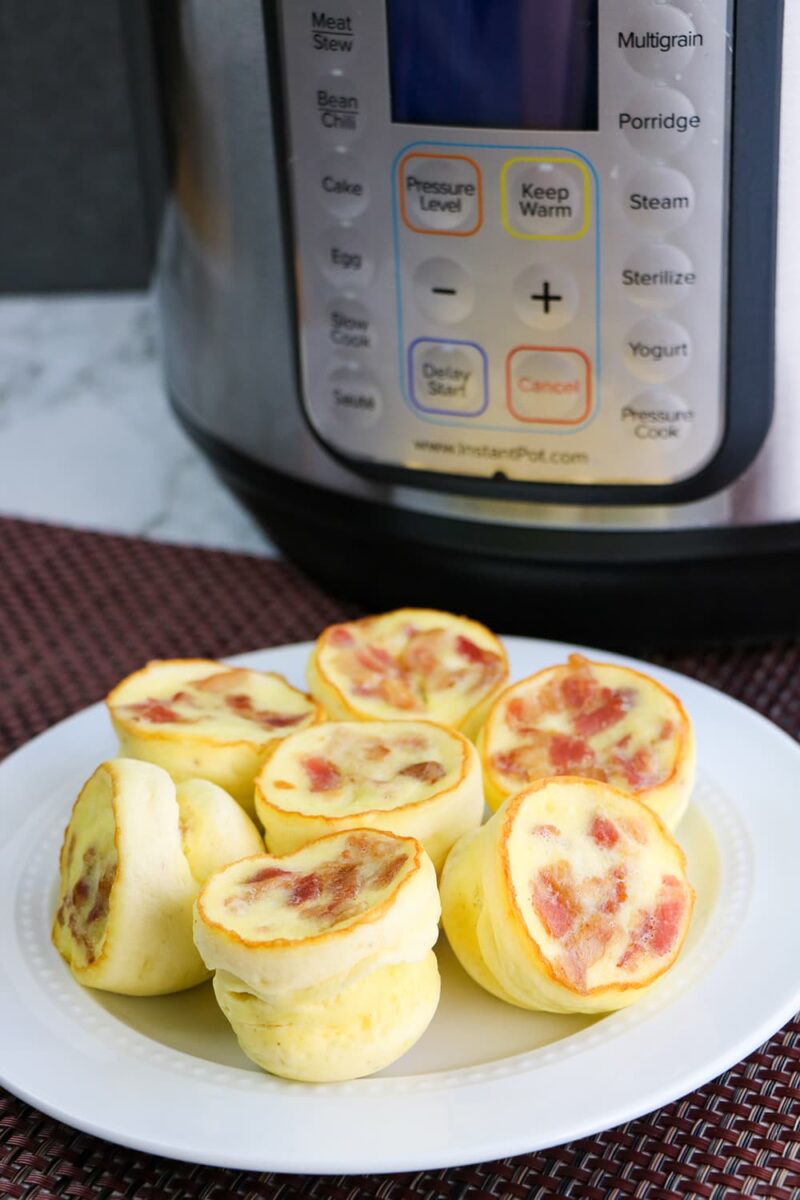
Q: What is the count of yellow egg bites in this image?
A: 7